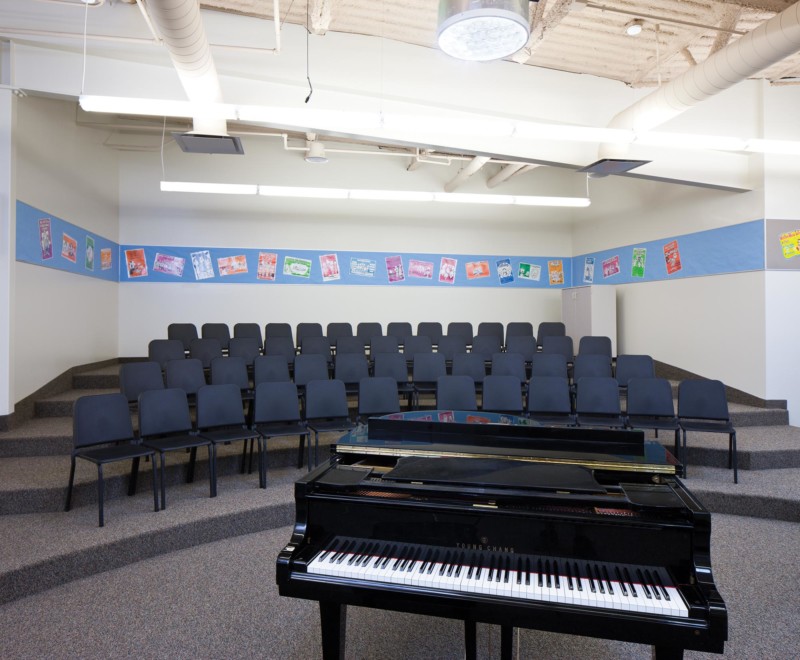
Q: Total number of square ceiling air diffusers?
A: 2